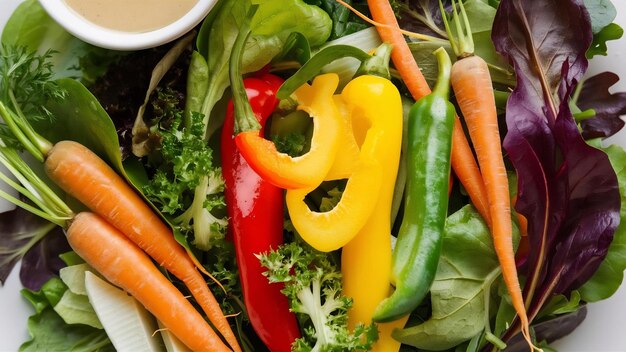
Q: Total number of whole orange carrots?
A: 4